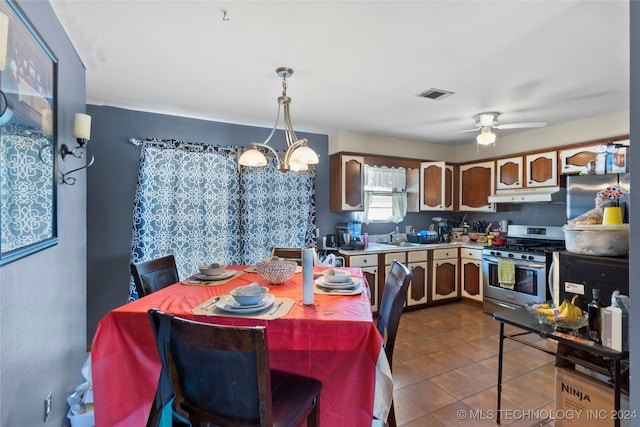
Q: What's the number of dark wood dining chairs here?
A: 4